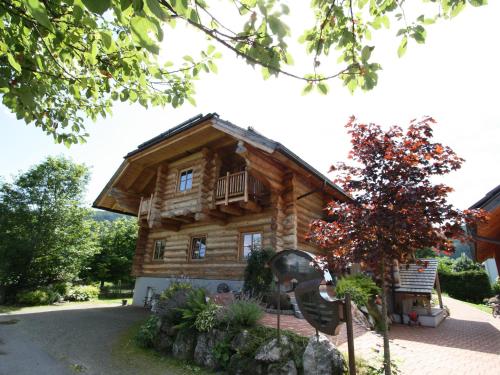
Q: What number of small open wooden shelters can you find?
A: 1